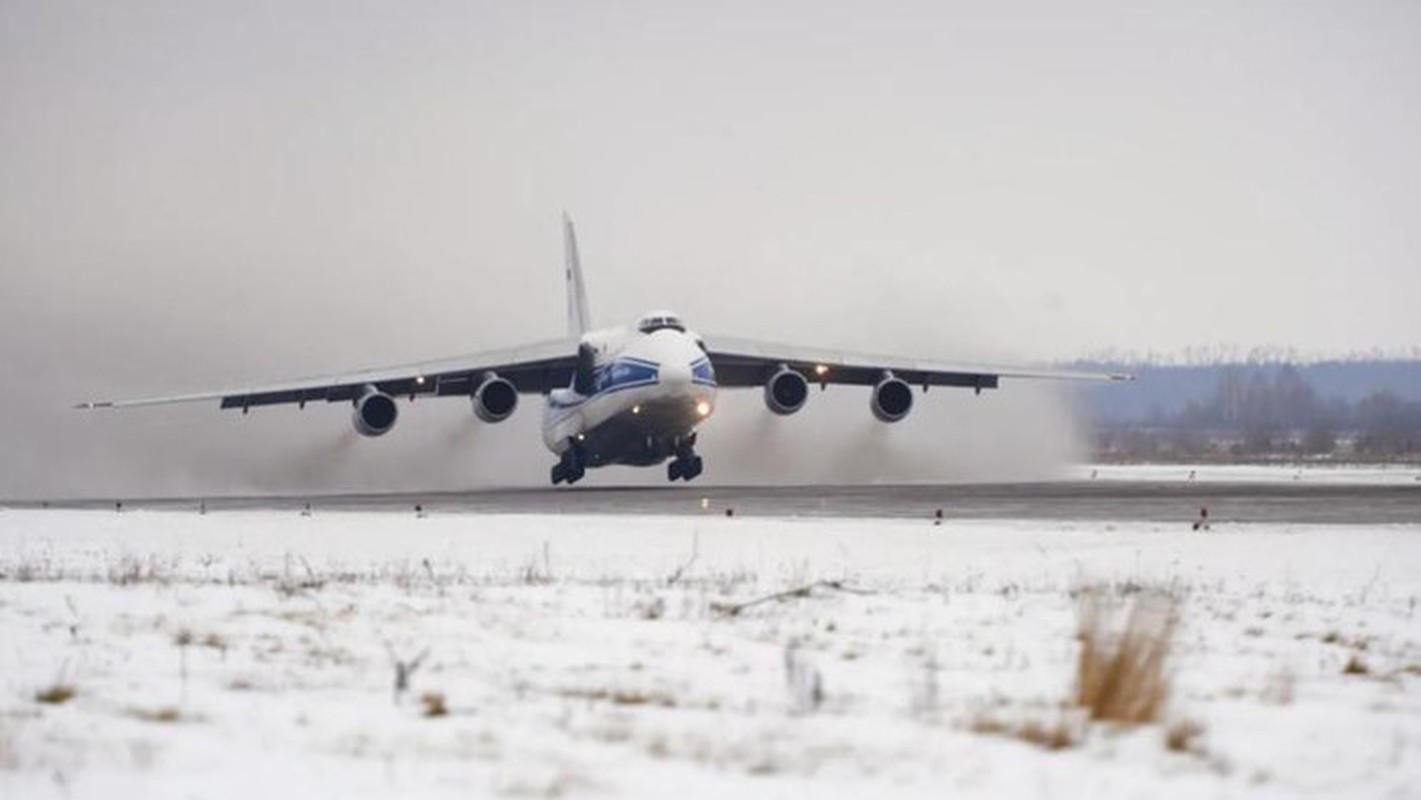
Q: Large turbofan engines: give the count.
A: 4